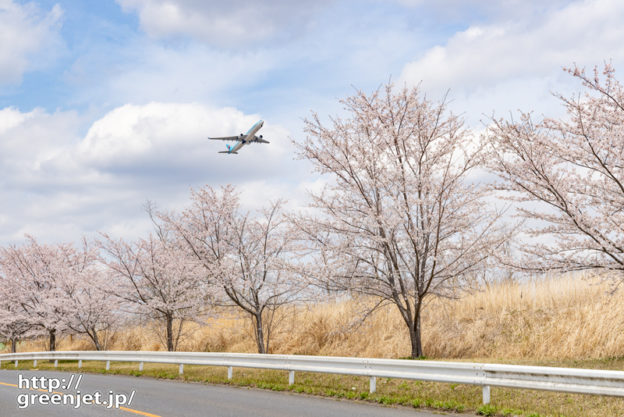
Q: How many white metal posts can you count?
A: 11